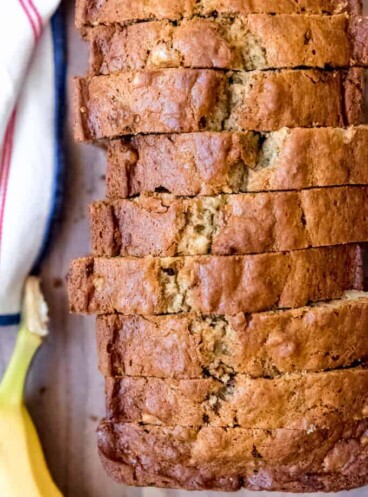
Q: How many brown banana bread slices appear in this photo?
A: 9